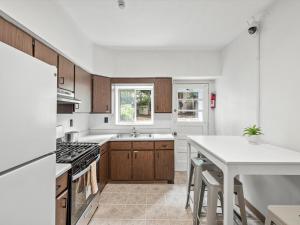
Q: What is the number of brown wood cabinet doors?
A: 11